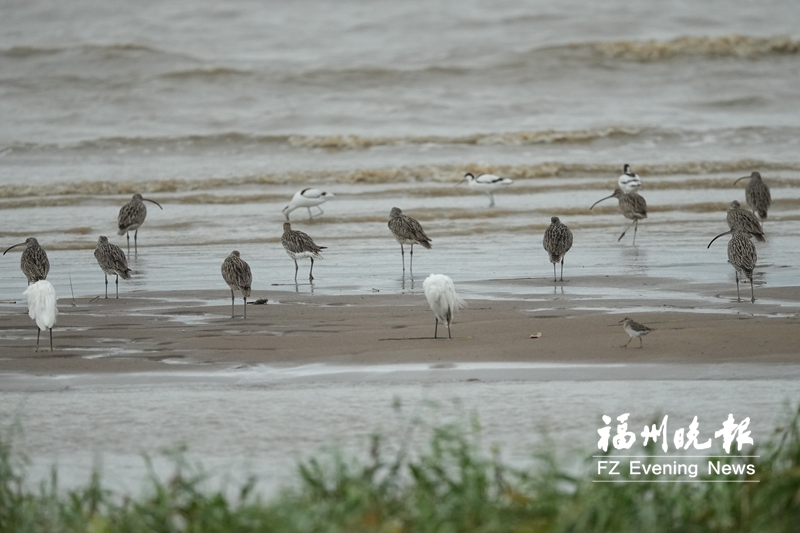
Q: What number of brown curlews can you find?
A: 11